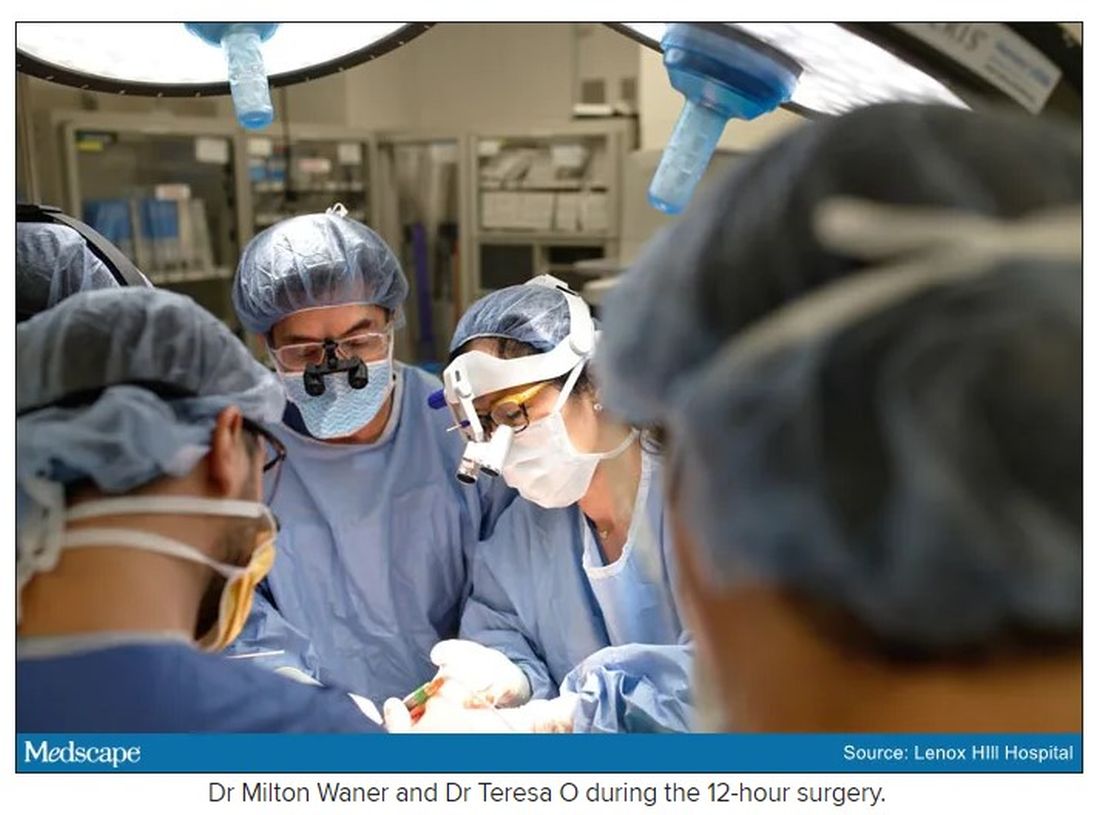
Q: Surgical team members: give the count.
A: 5